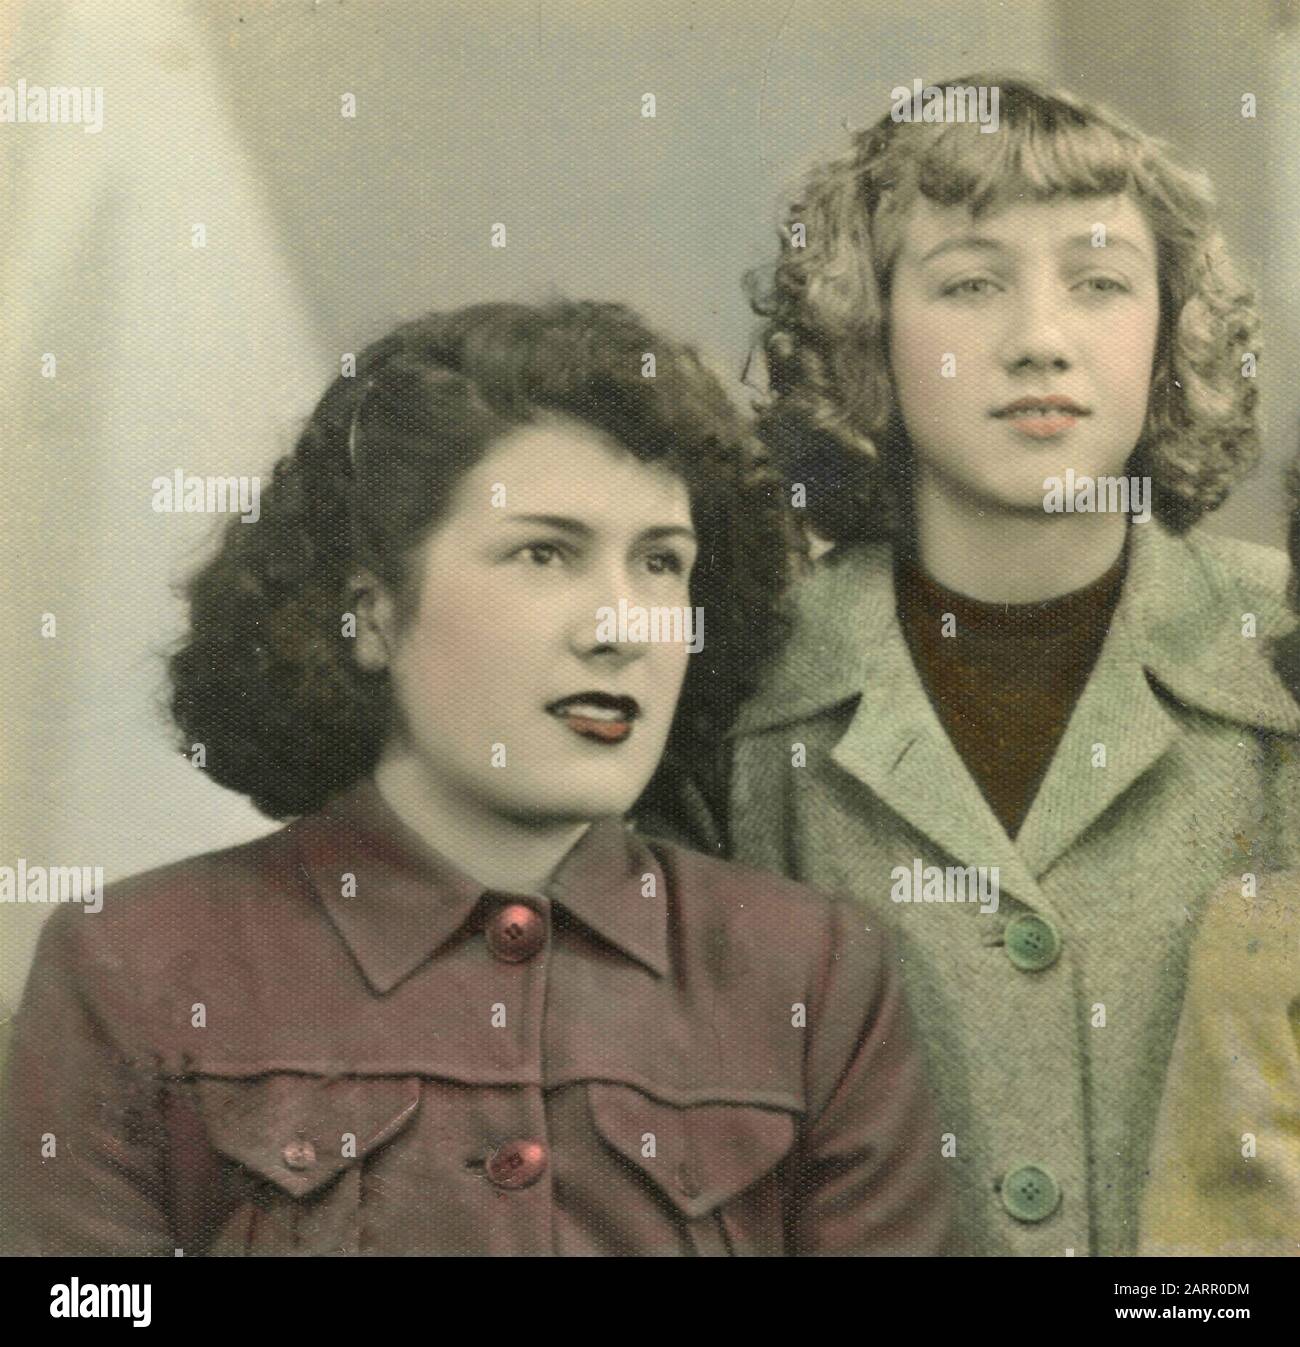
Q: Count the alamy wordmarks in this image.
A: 8